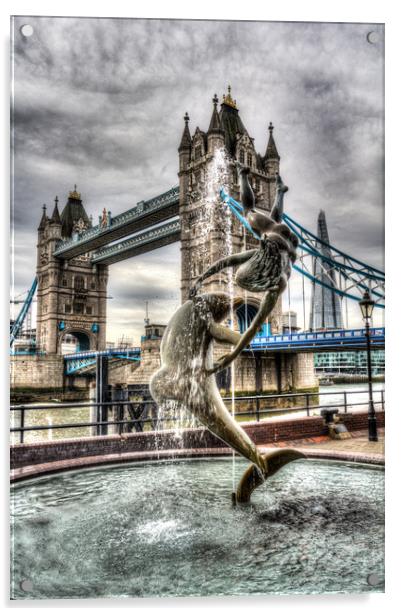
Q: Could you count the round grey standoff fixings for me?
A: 4